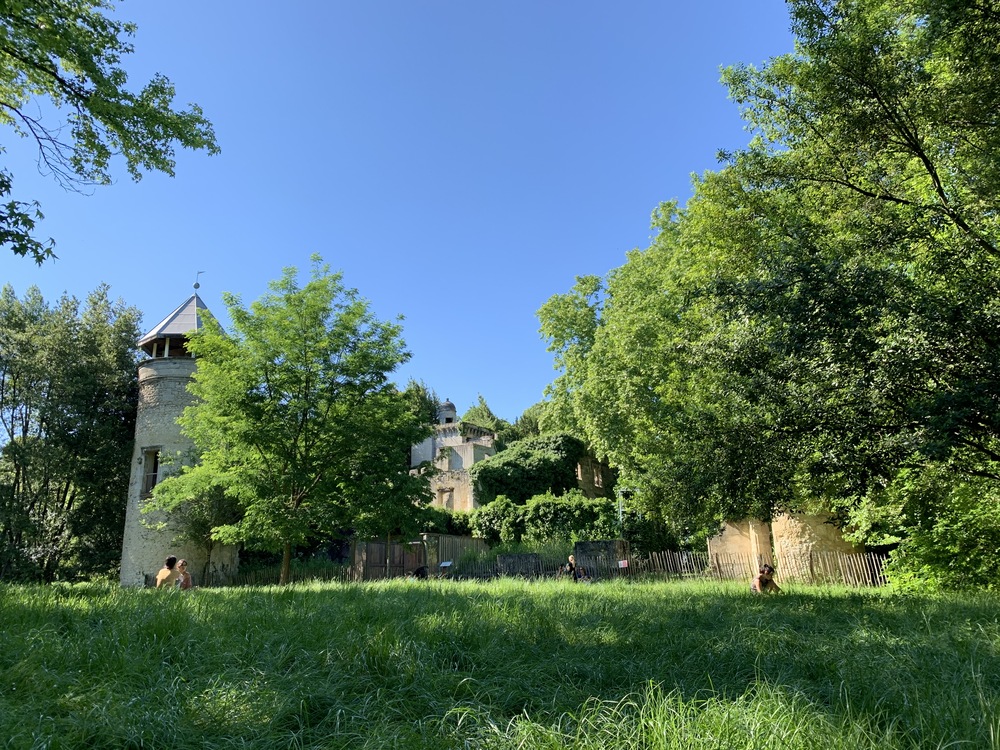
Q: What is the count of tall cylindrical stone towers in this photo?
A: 1